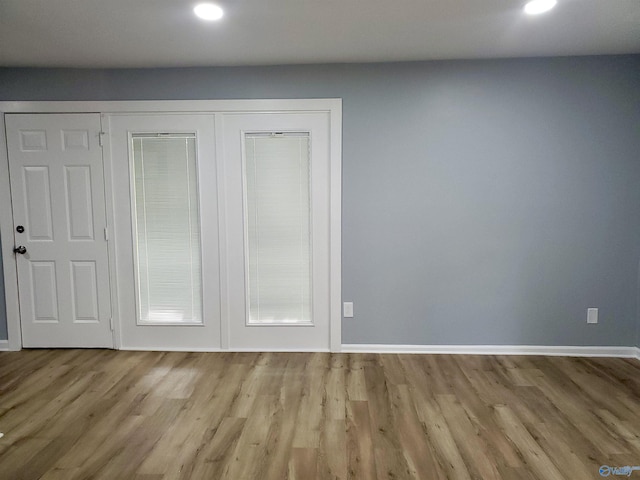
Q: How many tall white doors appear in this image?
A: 3